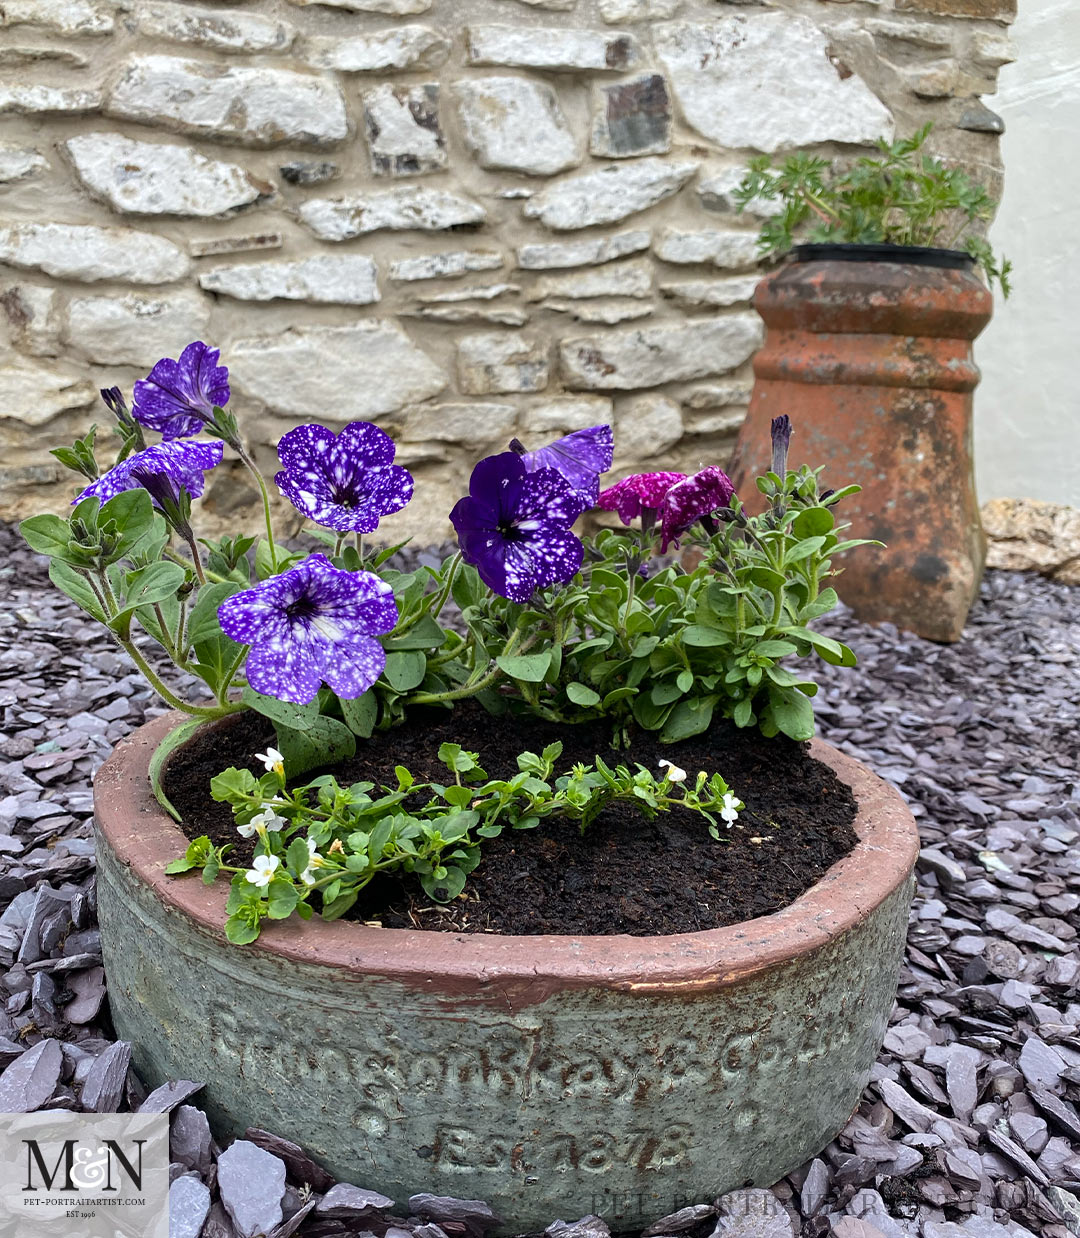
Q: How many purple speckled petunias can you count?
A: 6